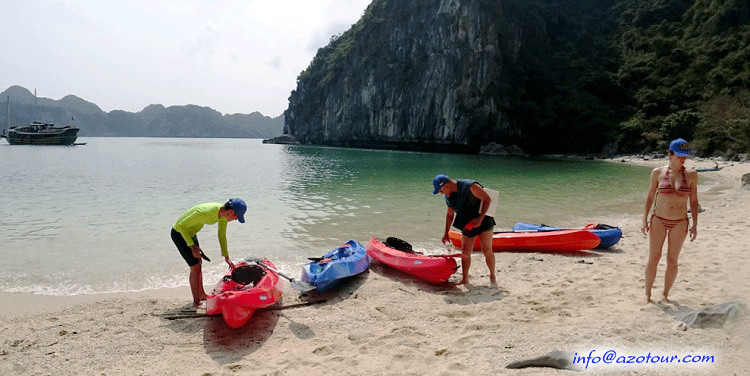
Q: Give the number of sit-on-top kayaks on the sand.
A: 5